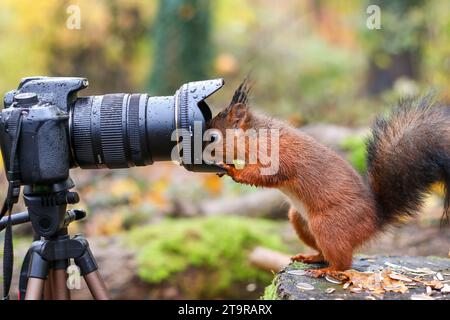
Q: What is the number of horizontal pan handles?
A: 1